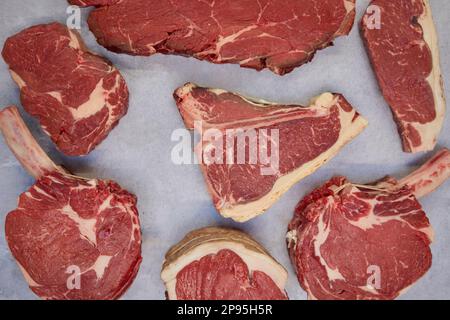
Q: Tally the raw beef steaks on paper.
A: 7